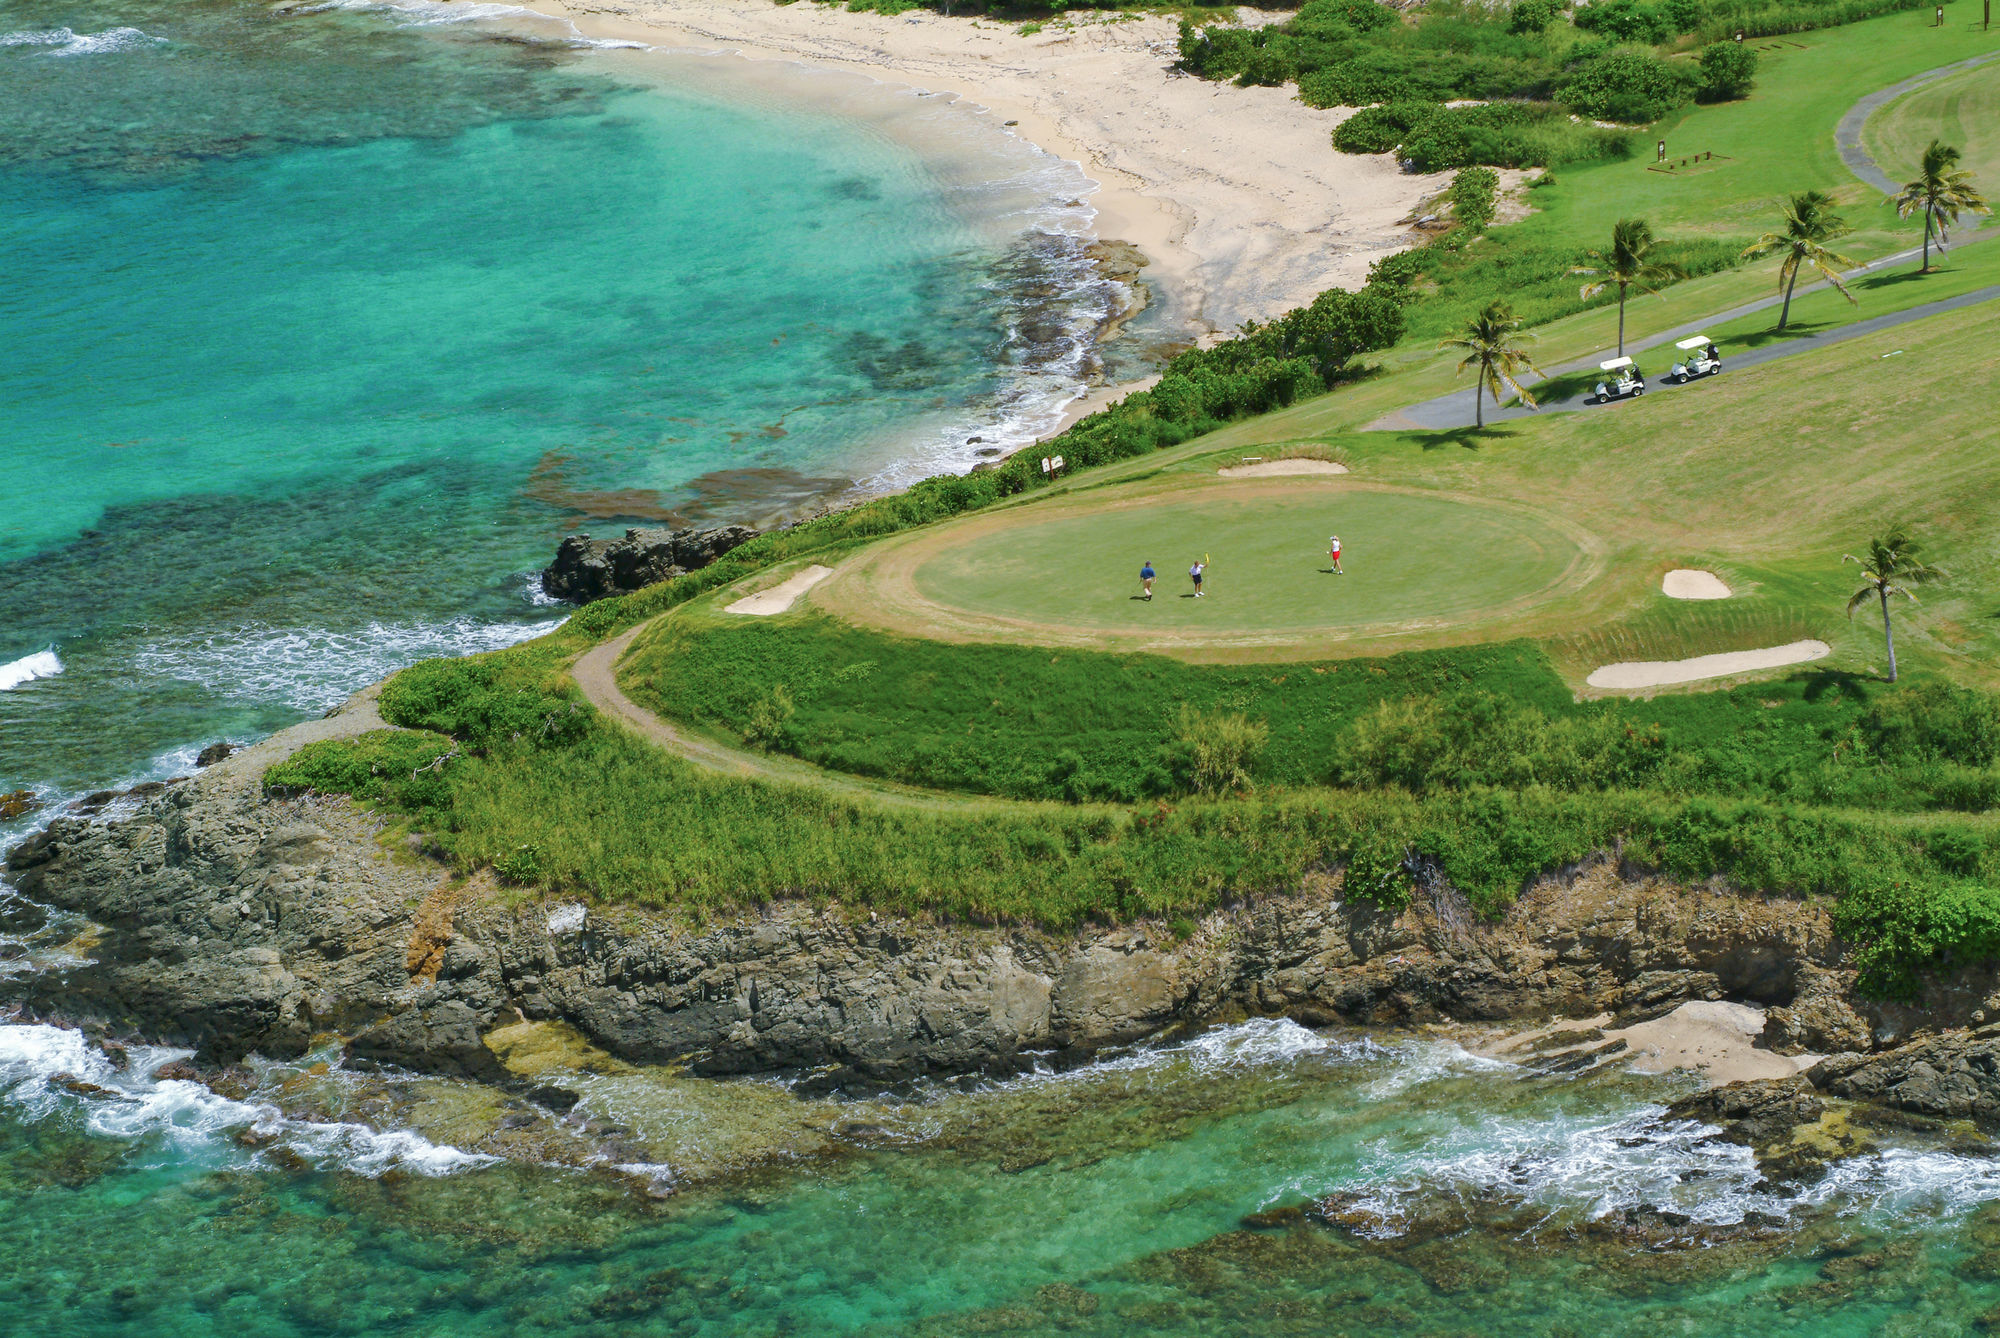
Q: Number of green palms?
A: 5